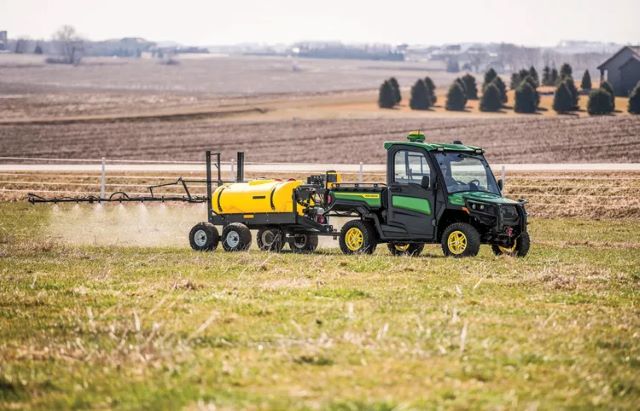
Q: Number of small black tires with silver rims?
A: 4